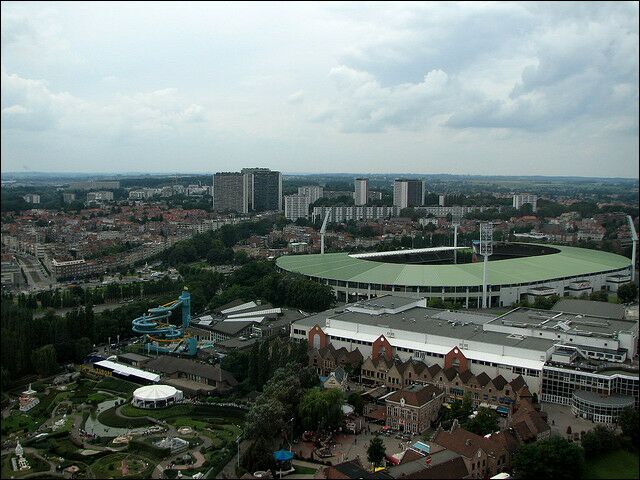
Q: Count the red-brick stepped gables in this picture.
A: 3